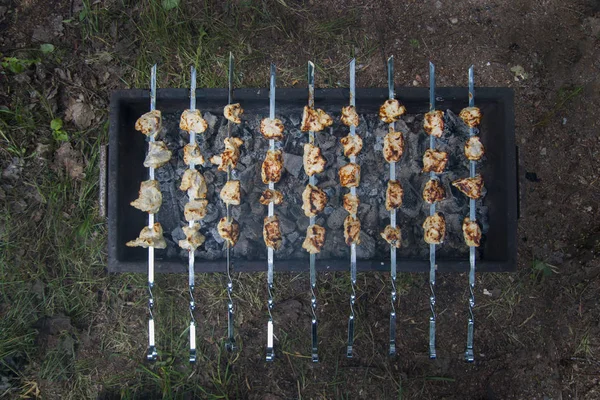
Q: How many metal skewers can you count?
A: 9